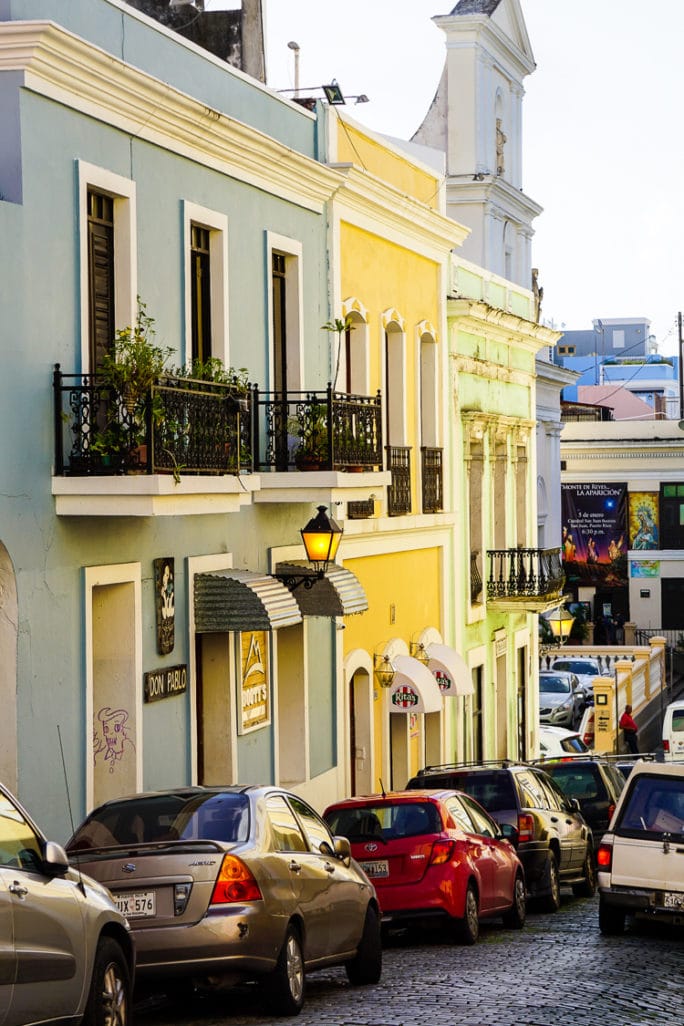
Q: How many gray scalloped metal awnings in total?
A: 2